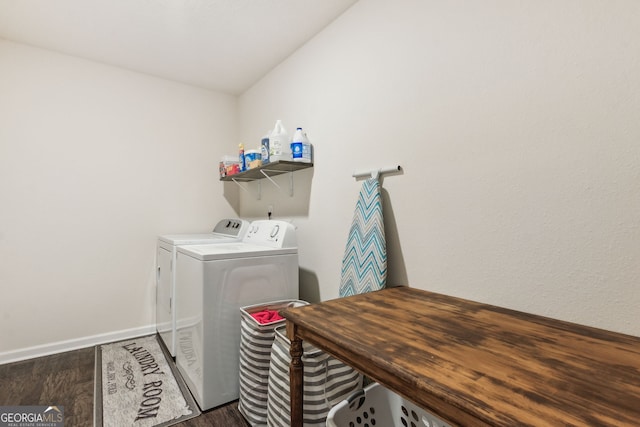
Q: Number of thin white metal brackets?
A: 2